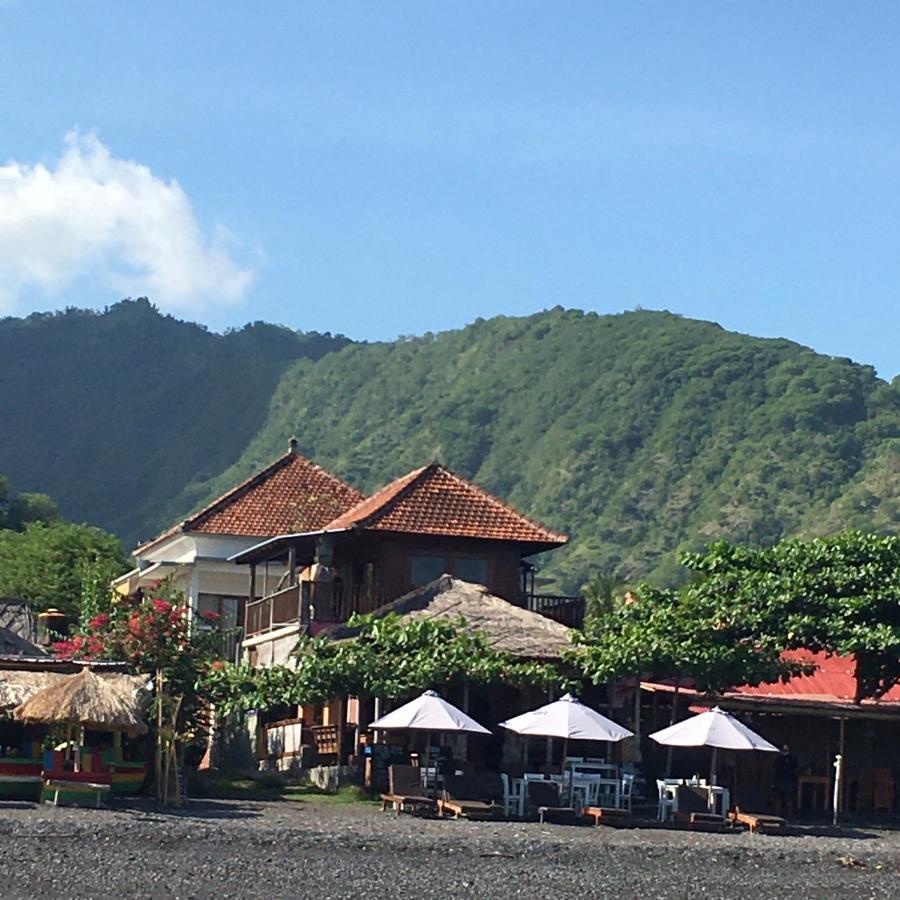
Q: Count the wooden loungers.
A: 6